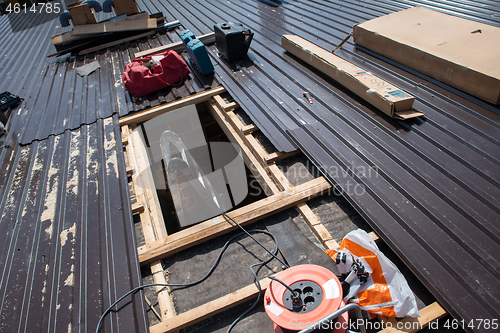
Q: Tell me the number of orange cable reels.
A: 1